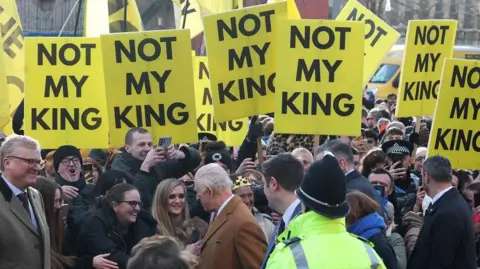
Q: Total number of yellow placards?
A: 8